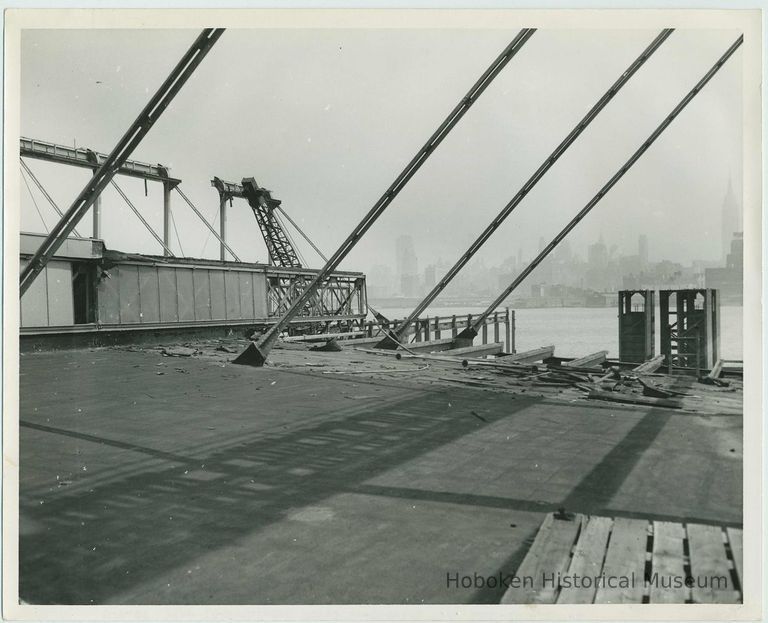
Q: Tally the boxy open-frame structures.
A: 2